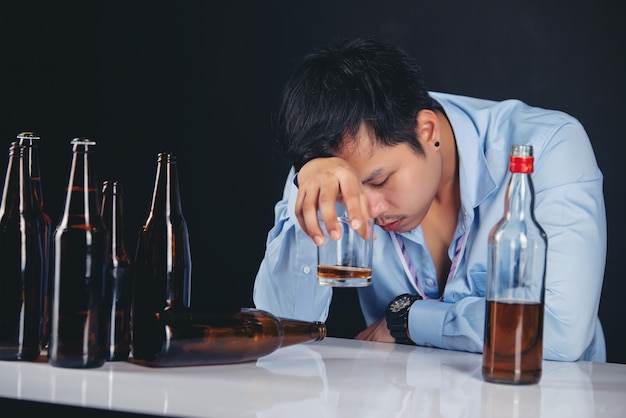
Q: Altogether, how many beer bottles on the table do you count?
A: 6